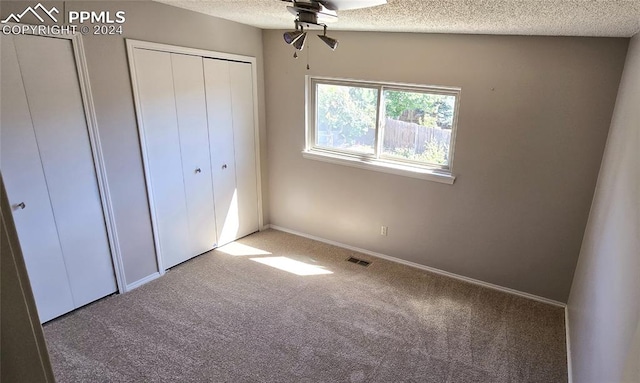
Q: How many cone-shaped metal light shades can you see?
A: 3